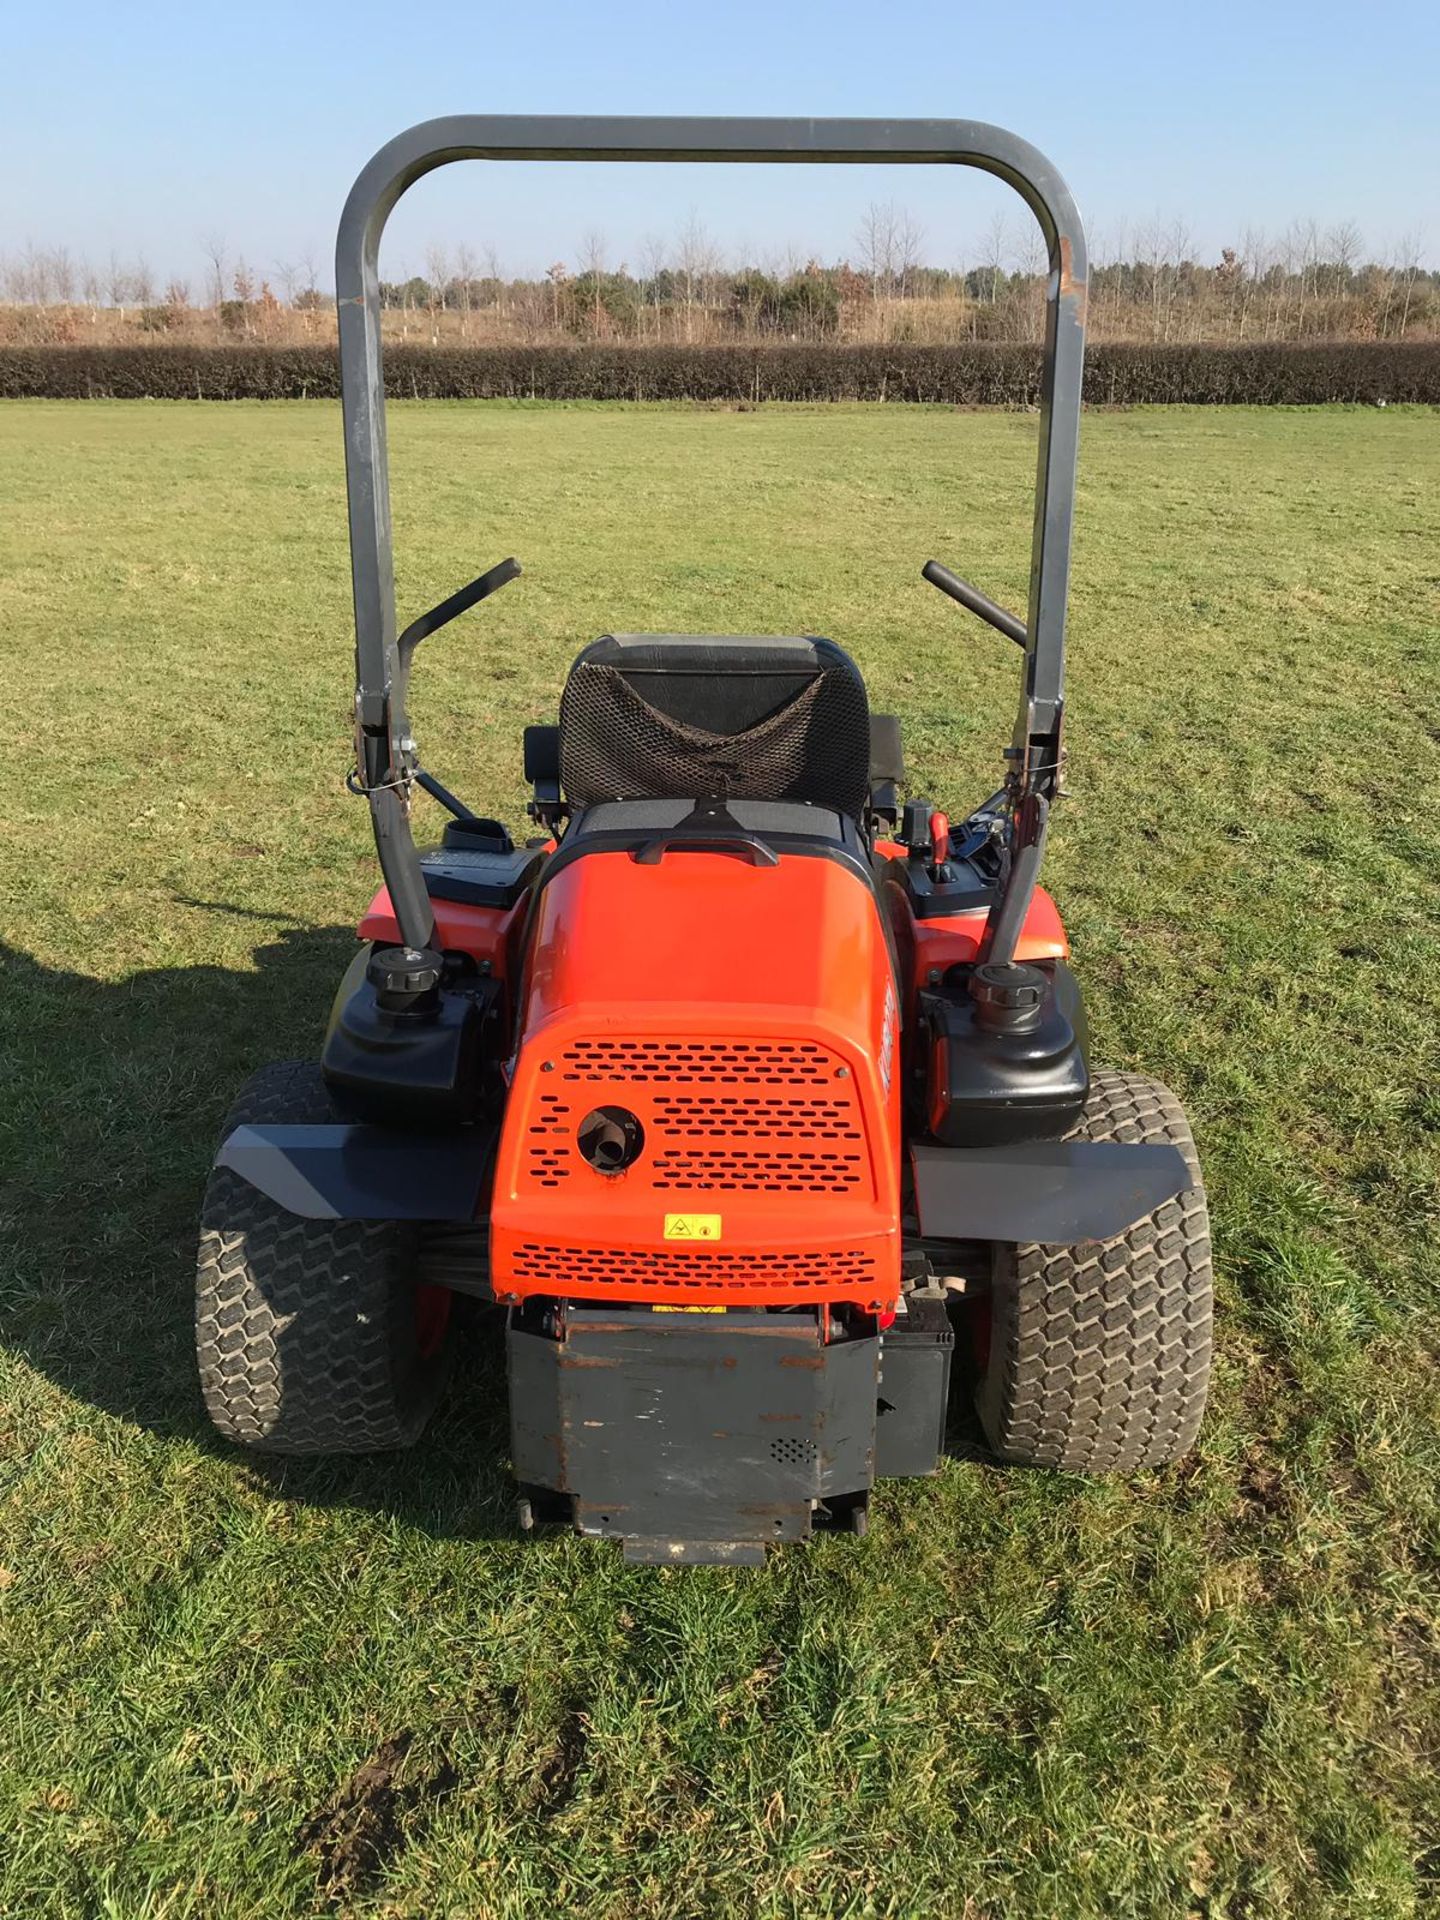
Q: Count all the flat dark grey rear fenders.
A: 2